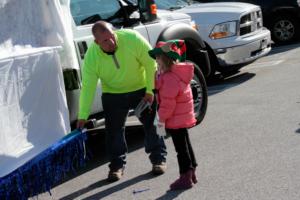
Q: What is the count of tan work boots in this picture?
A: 2